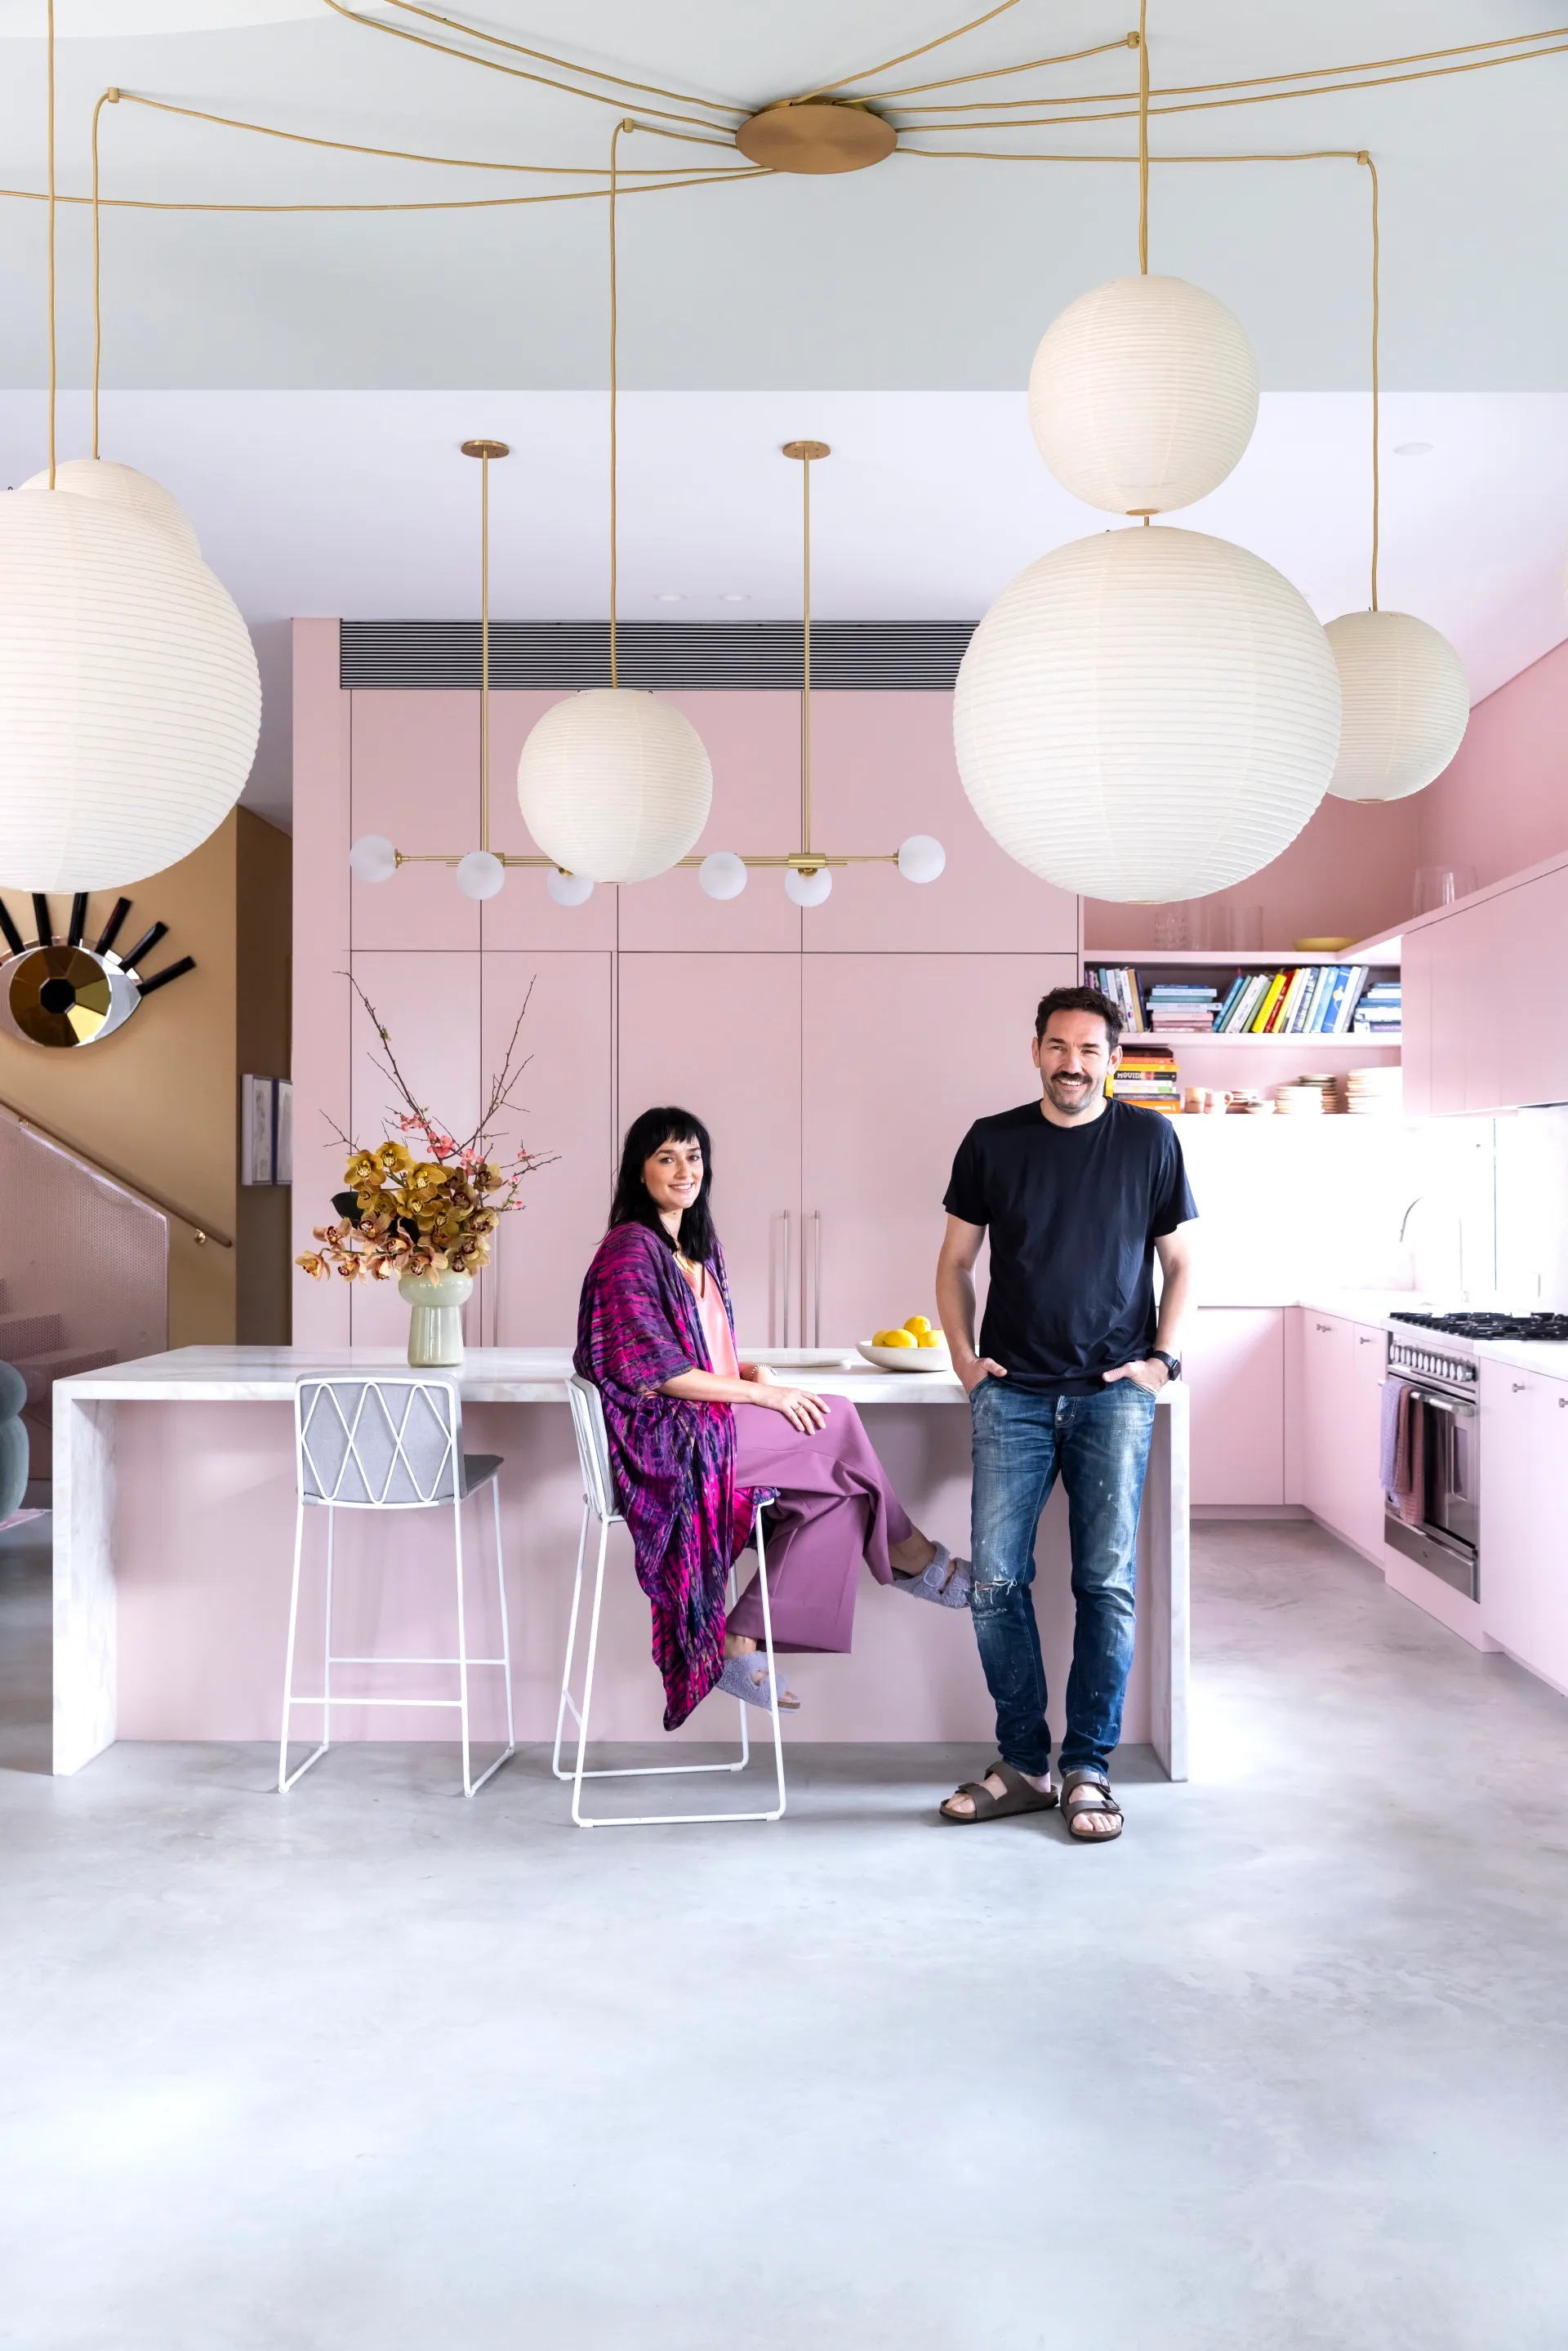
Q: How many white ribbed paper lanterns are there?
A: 6